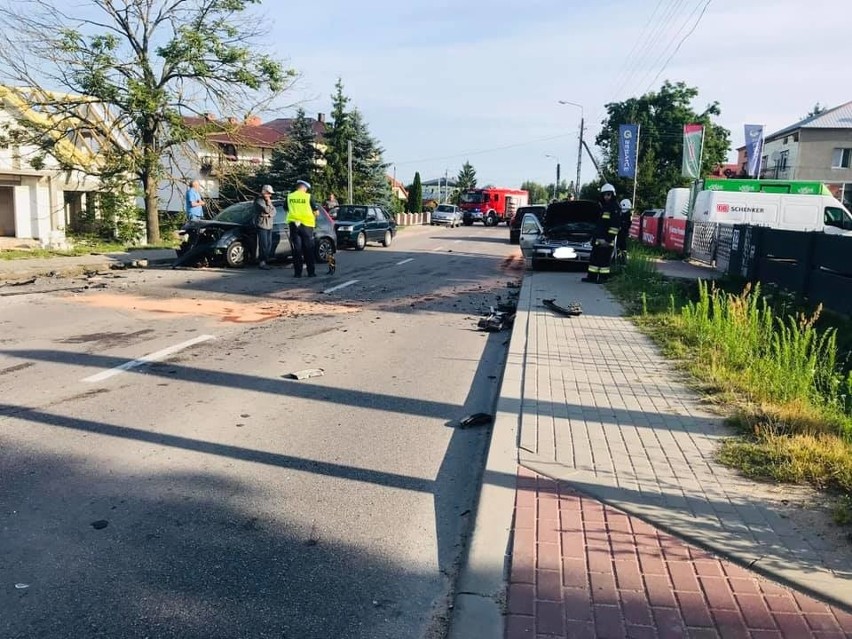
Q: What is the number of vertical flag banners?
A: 3